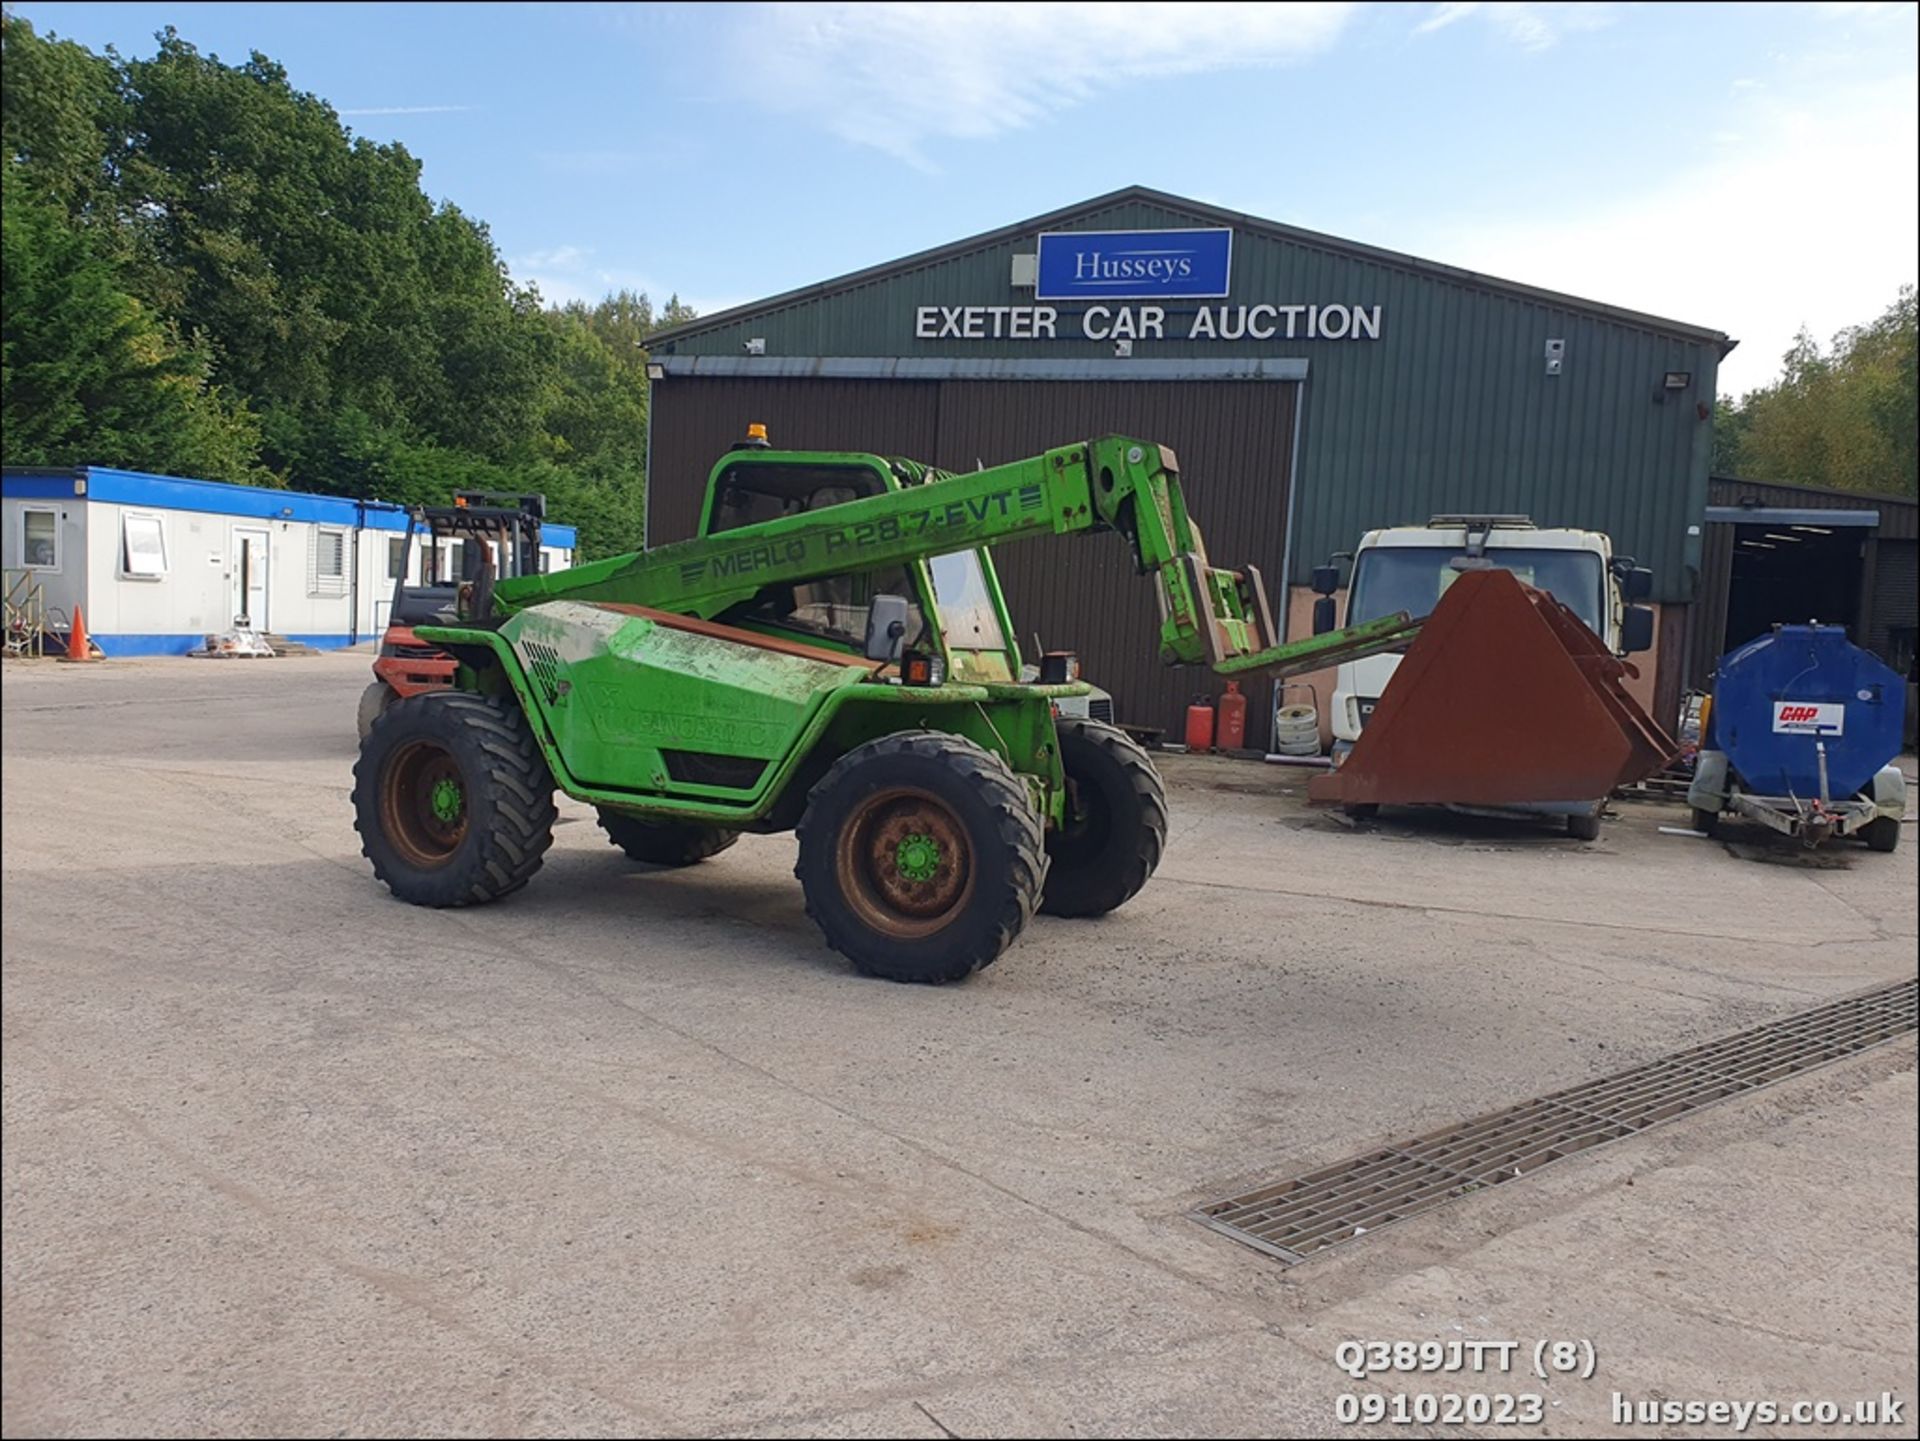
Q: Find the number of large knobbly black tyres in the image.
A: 4